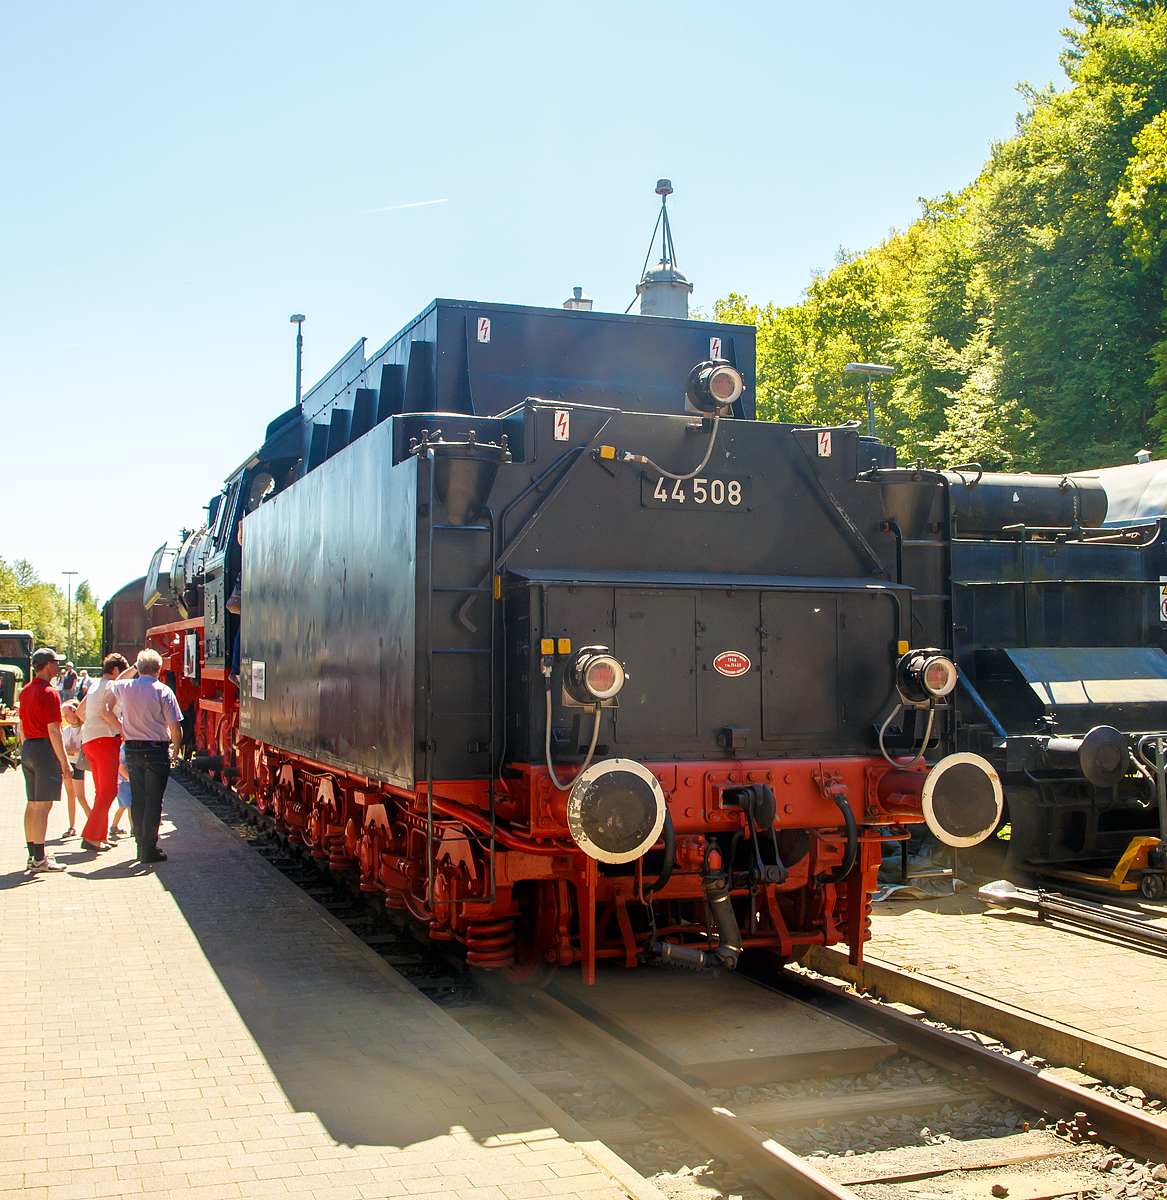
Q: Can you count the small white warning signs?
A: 4